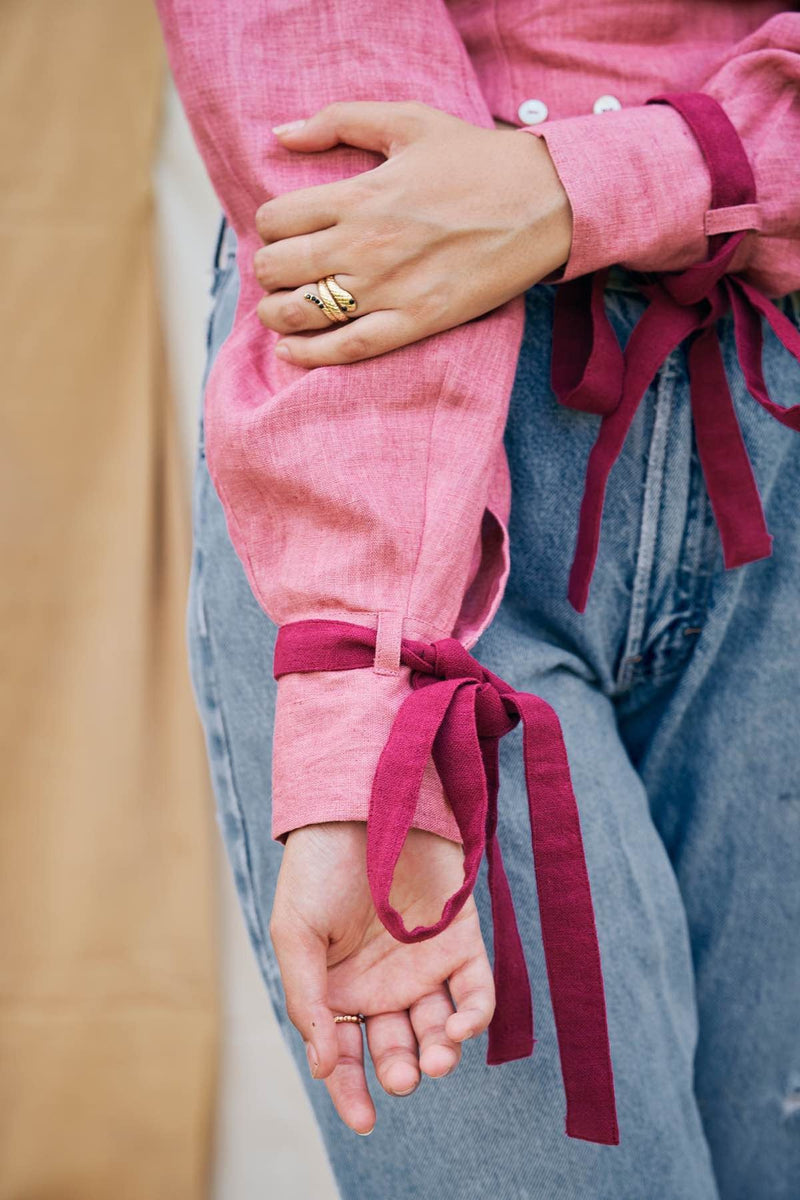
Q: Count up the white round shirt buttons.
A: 2